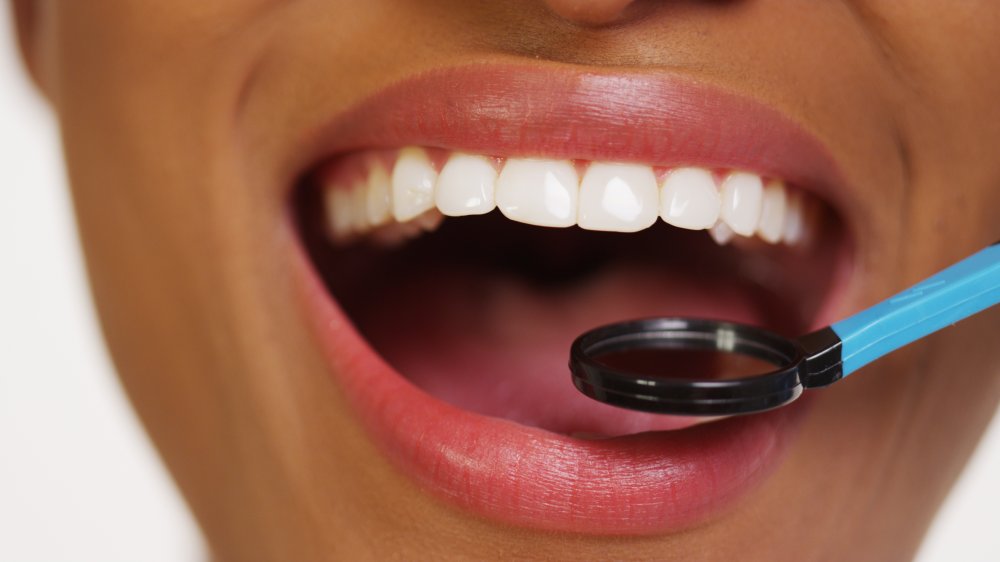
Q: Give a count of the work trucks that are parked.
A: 0